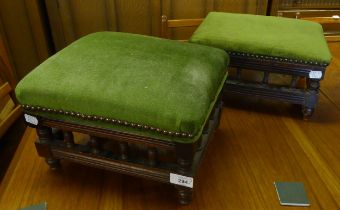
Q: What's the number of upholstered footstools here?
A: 2